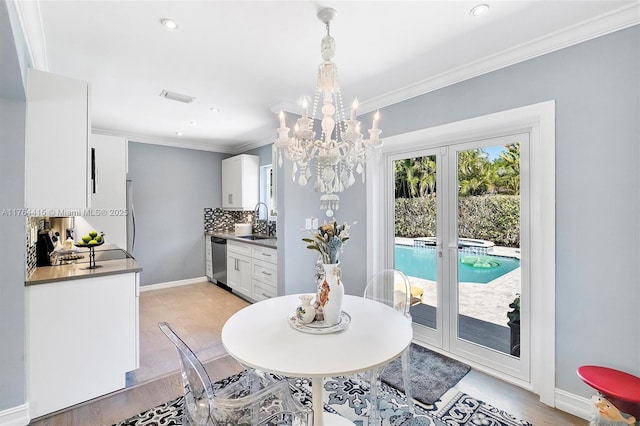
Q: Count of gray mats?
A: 1